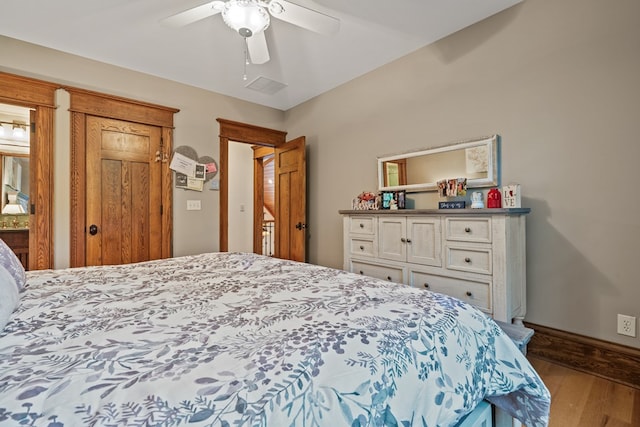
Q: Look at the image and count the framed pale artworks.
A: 1